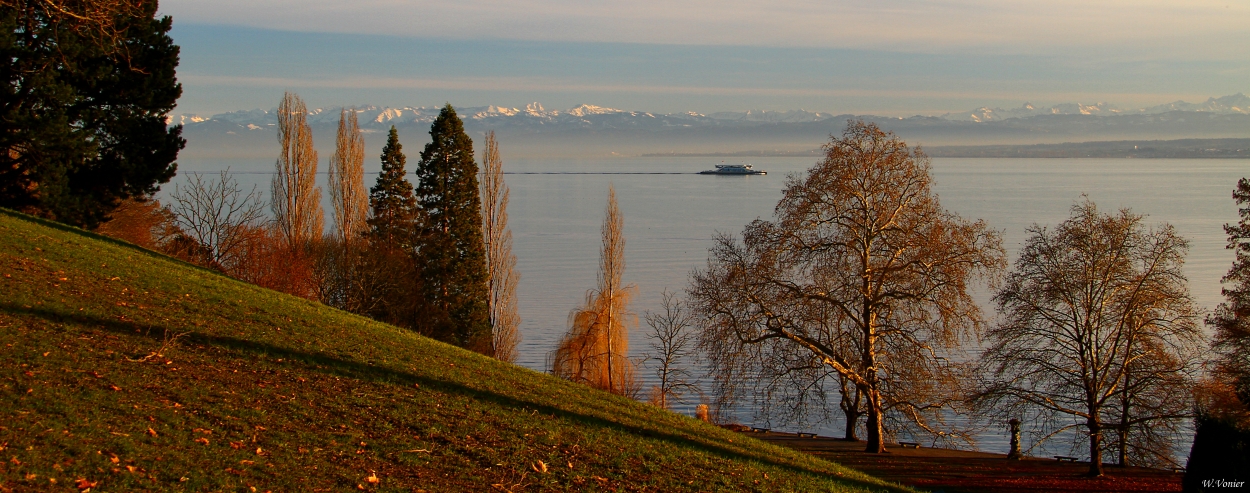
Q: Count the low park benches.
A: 5